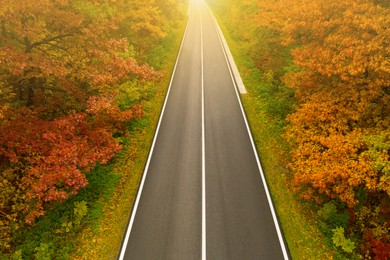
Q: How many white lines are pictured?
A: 3